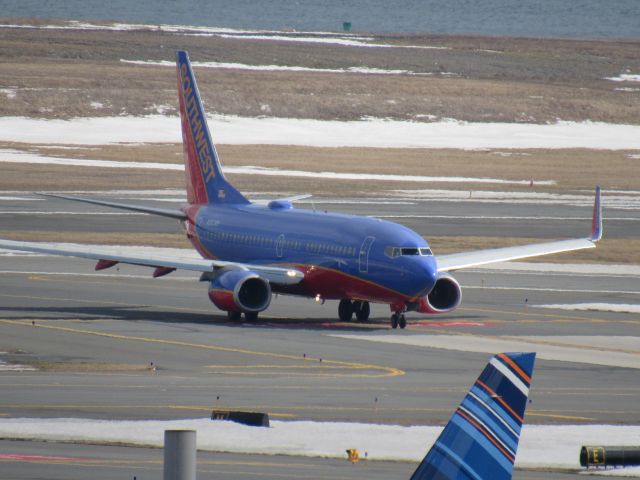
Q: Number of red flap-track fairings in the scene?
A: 2